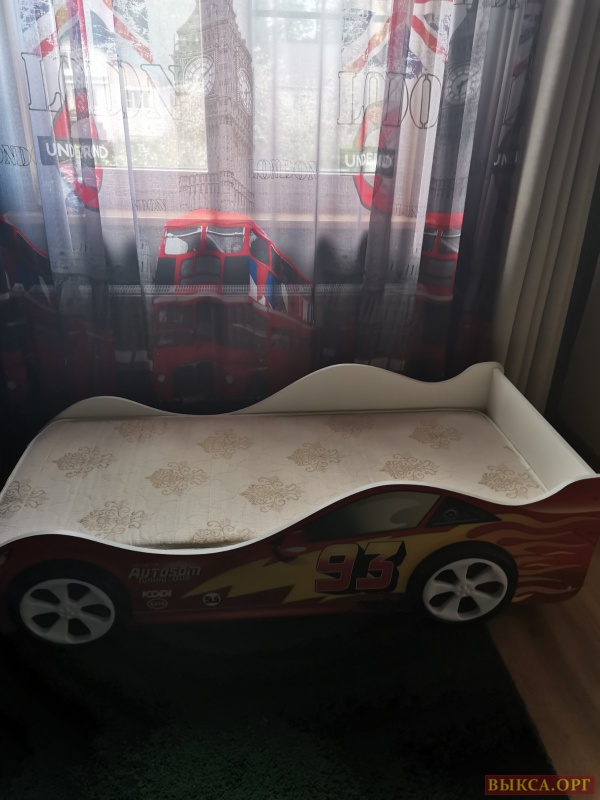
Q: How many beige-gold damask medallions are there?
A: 13